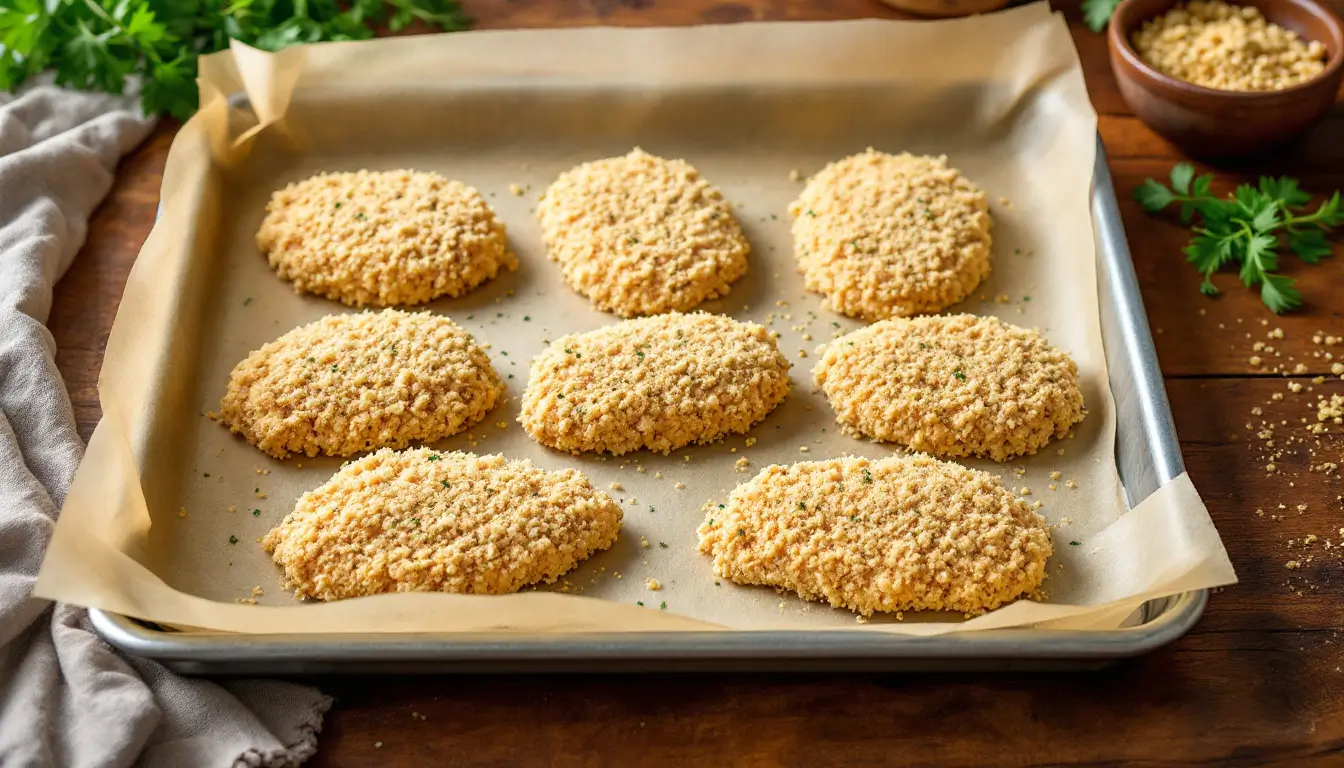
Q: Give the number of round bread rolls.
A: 0